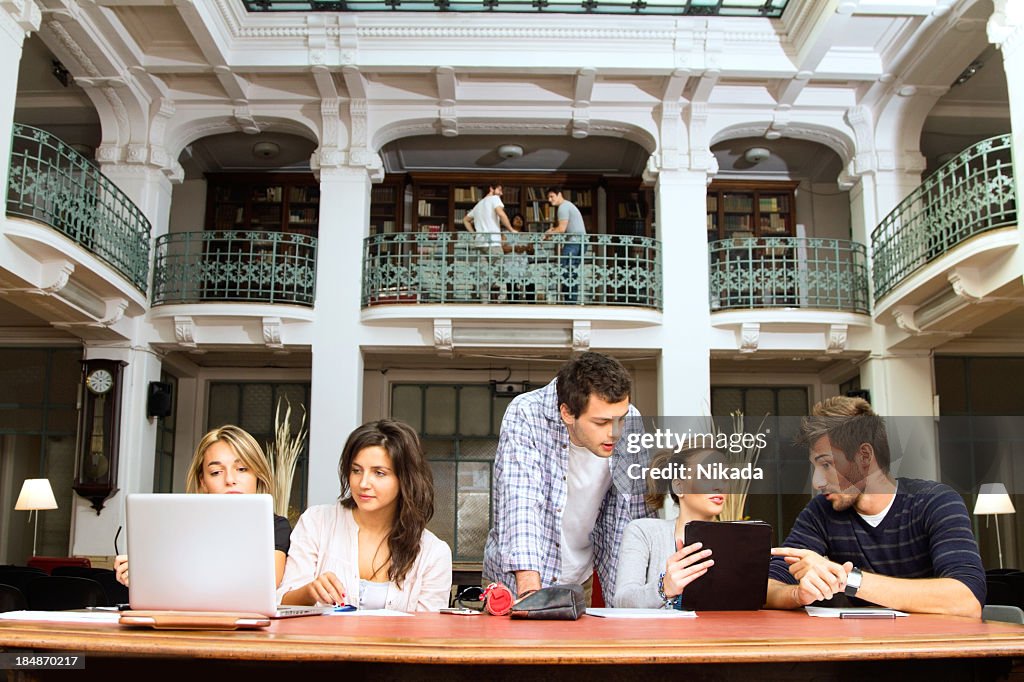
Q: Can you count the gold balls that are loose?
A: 0